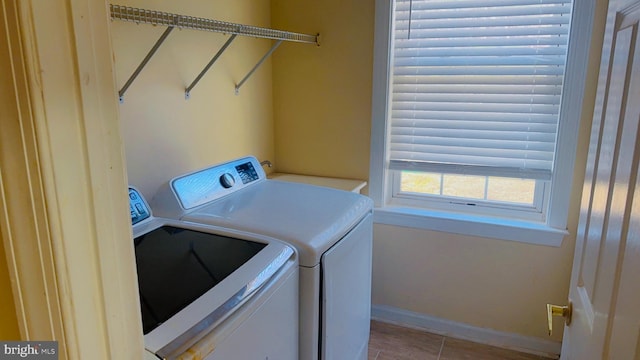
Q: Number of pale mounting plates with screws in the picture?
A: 3